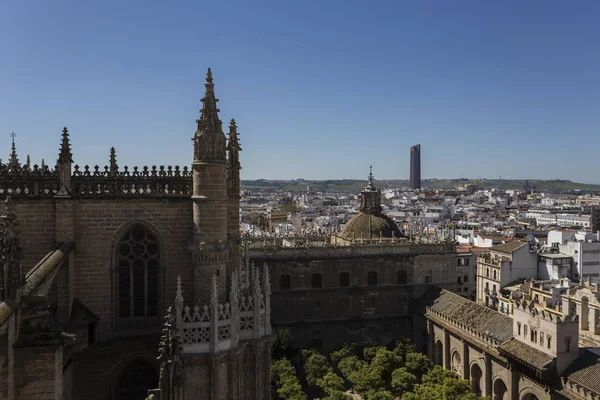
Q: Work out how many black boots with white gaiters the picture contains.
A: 0